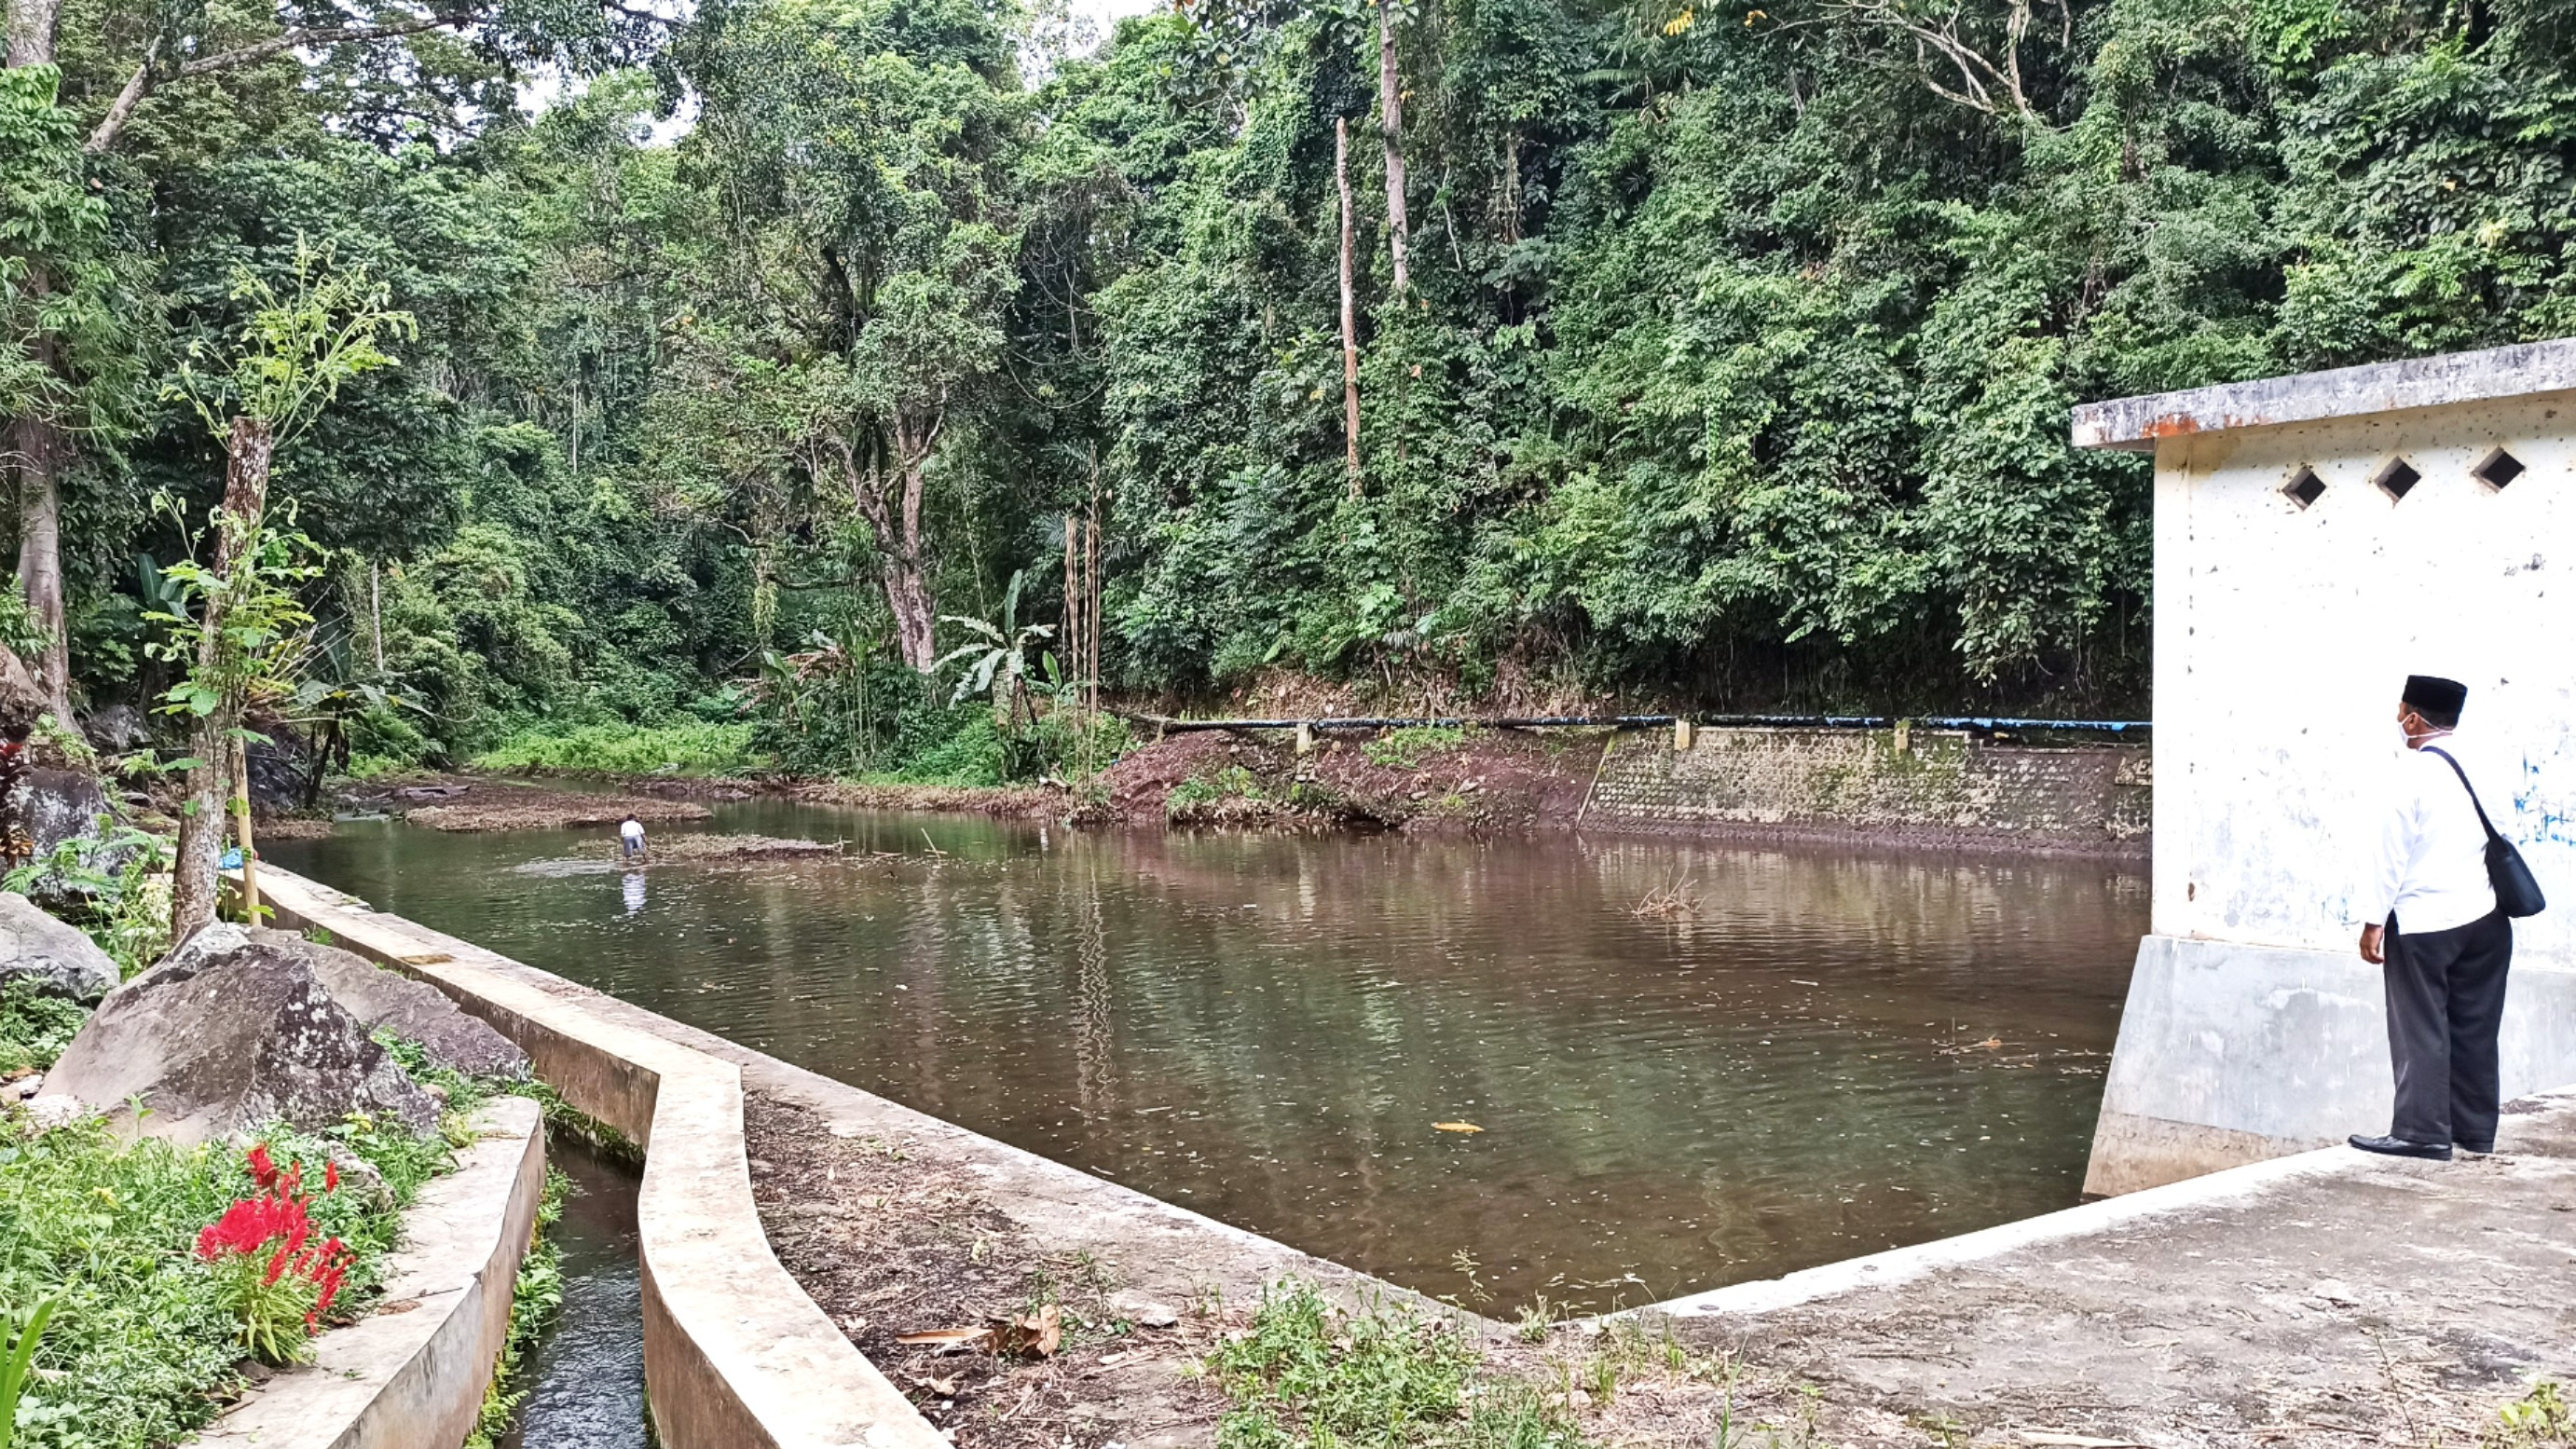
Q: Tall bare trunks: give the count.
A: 2